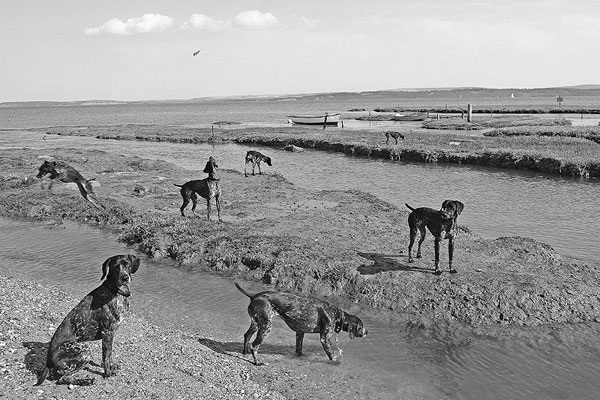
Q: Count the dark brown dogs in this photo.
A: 7